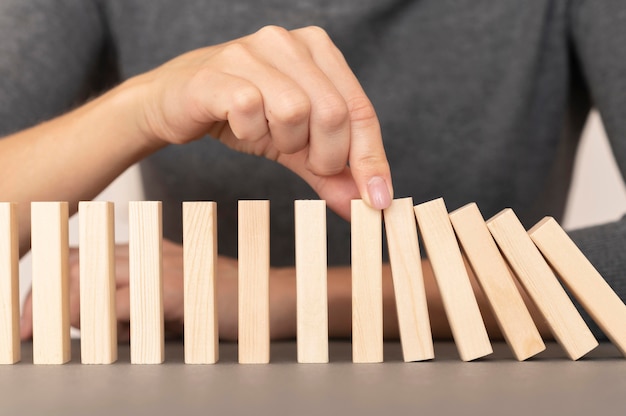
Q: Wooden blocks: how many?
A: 13